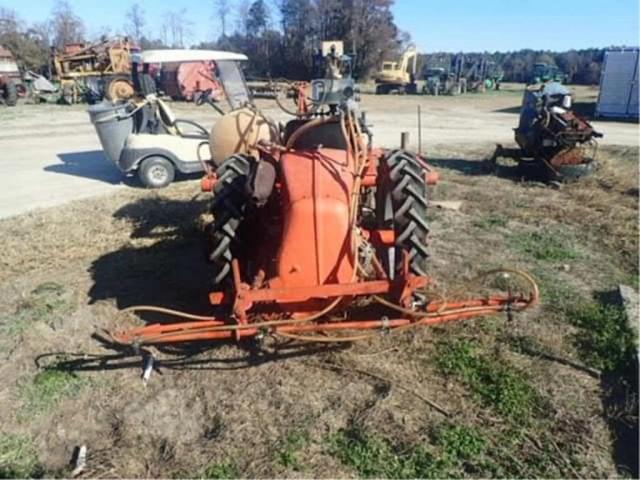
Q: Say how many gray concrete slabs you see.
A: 1